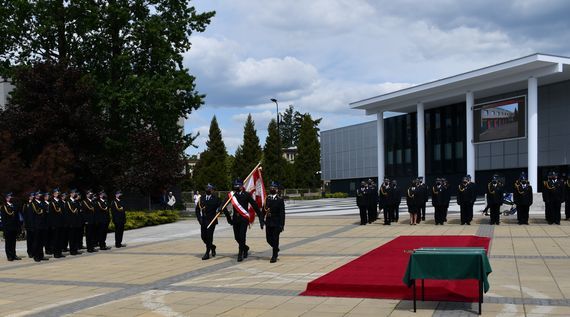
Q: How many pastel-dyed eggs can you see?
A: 0